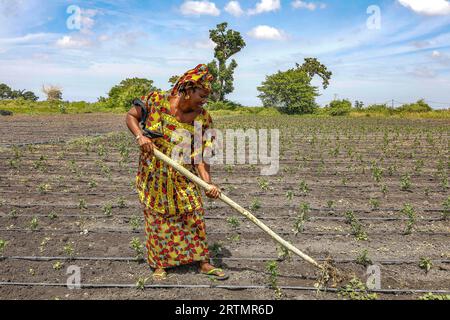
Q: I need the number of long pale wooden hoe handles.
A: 1